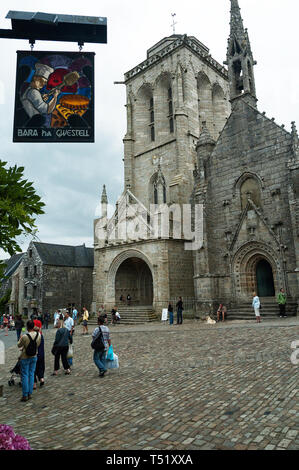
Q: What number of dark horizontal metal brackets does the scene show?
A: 1